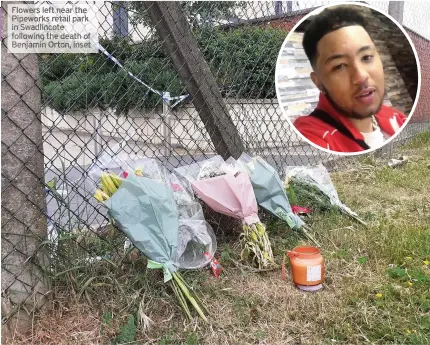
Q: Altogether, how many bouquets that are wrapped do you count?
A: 5